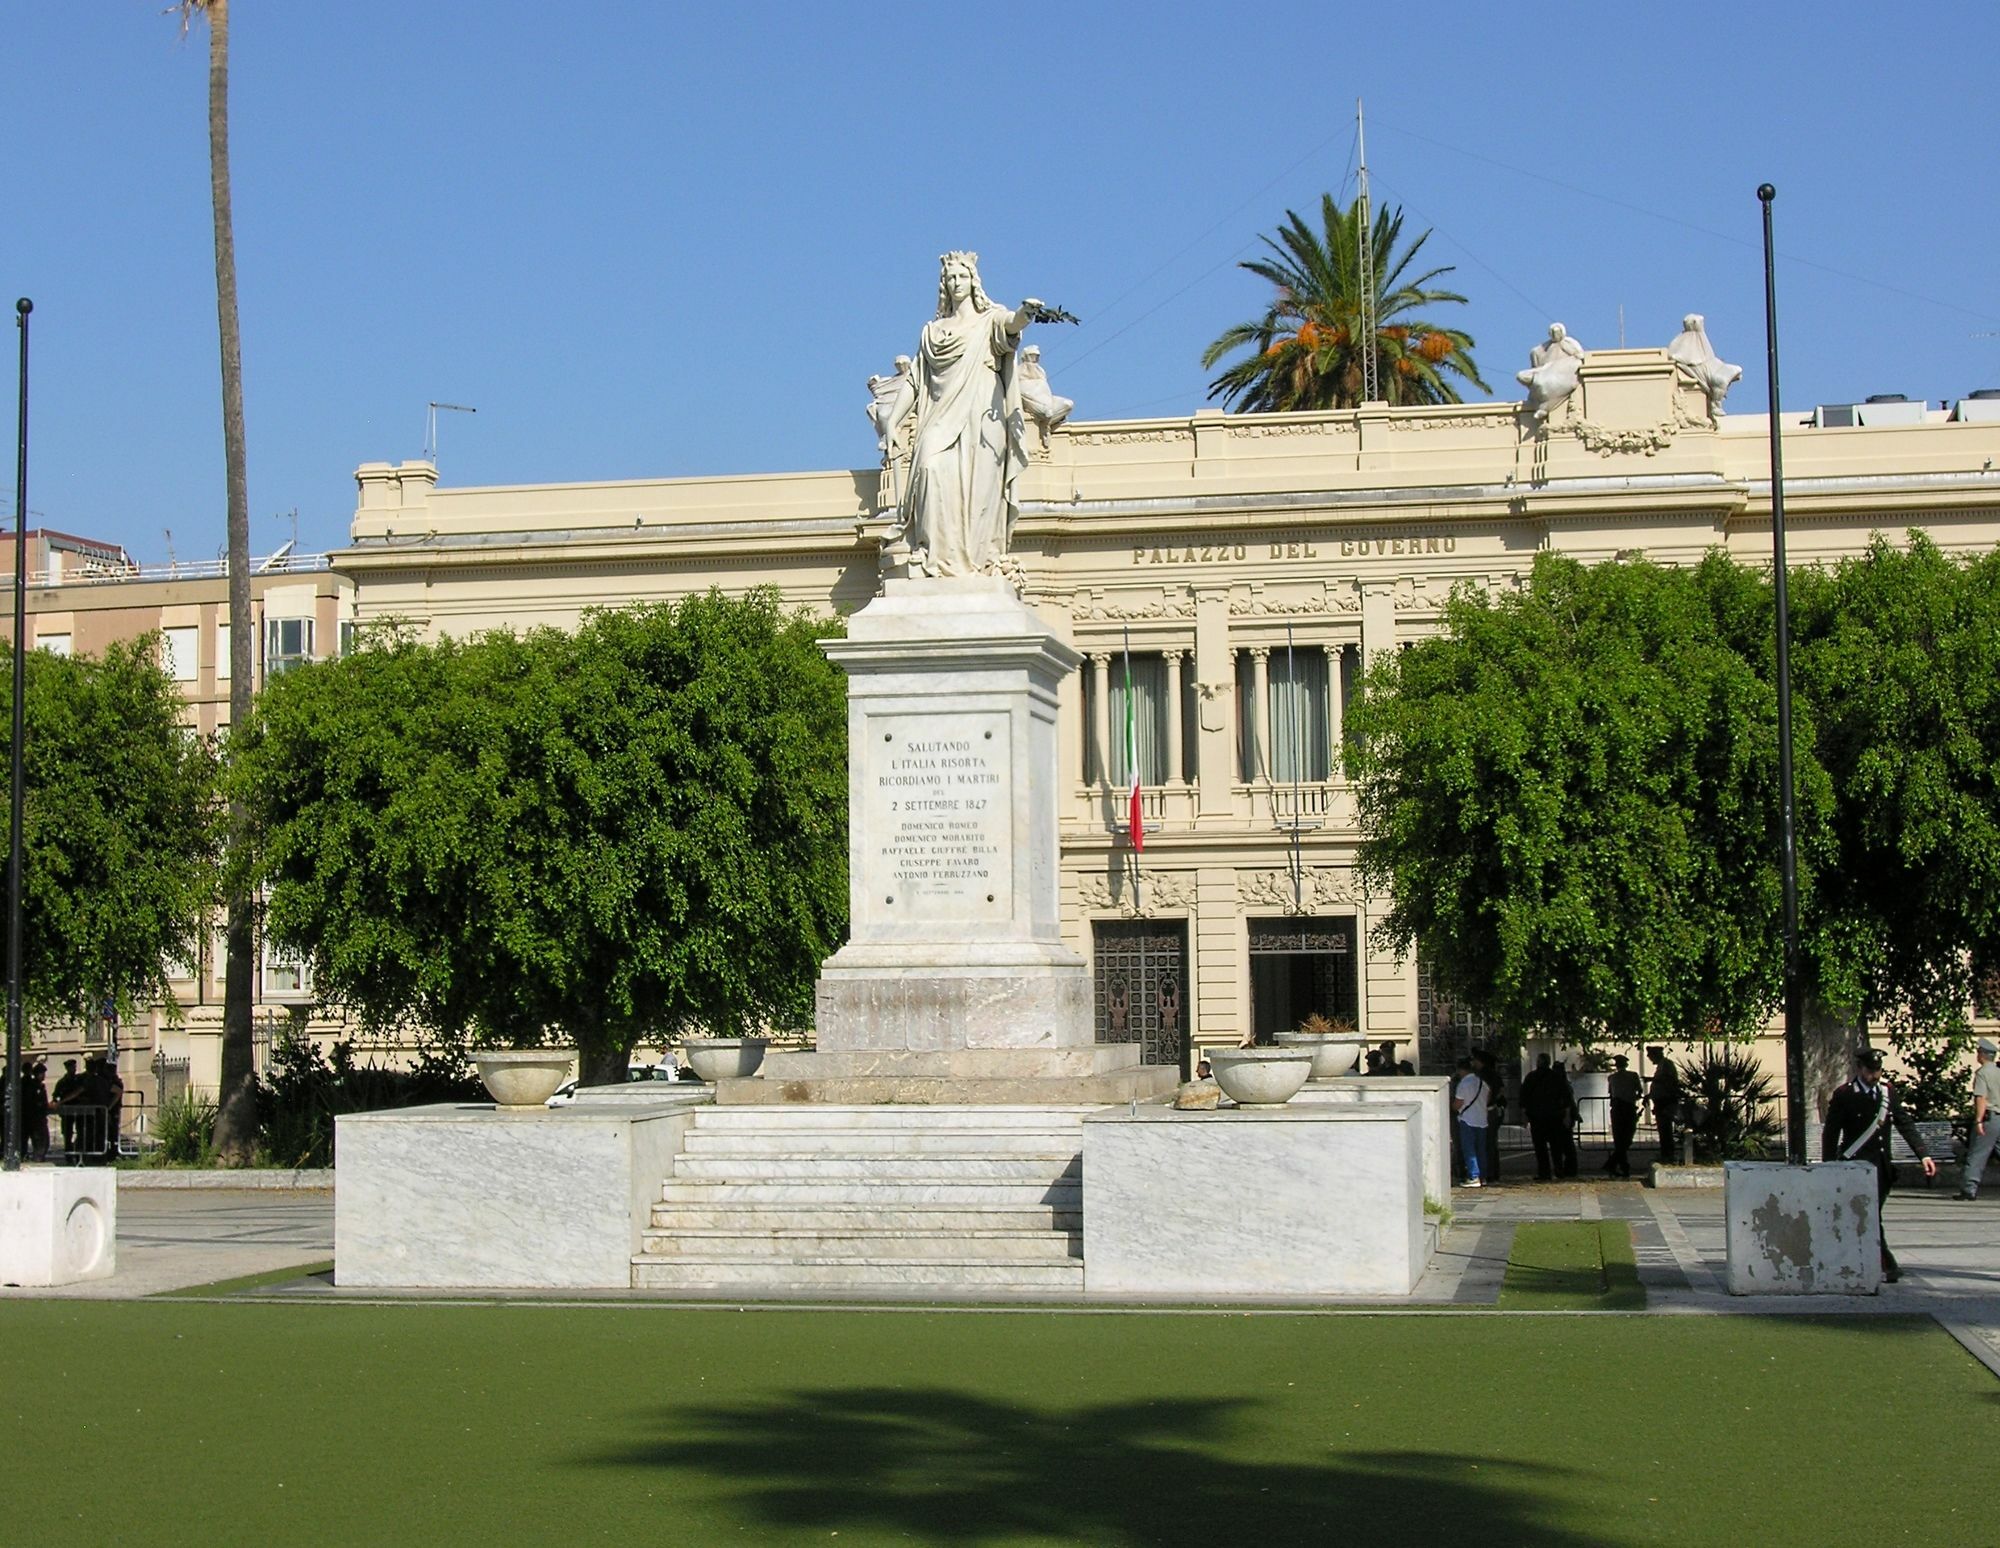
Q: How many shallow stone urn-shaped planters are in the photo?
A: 4